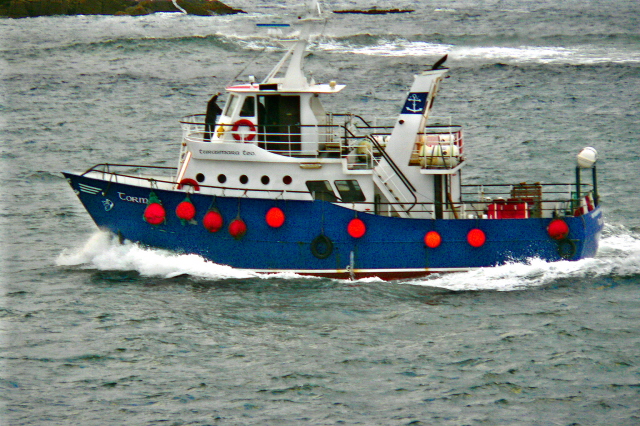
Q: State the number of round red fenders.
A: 9